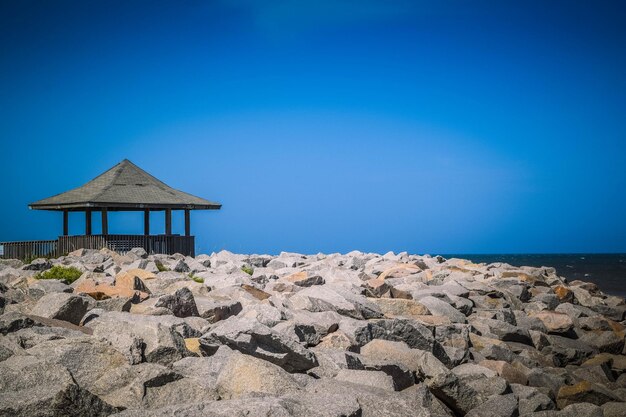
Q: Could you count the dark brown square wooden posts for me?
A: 6